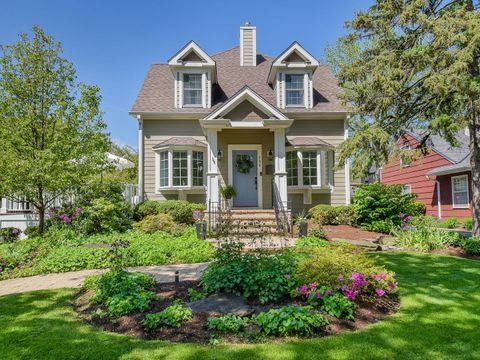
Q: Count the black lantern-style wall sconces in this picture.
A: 2